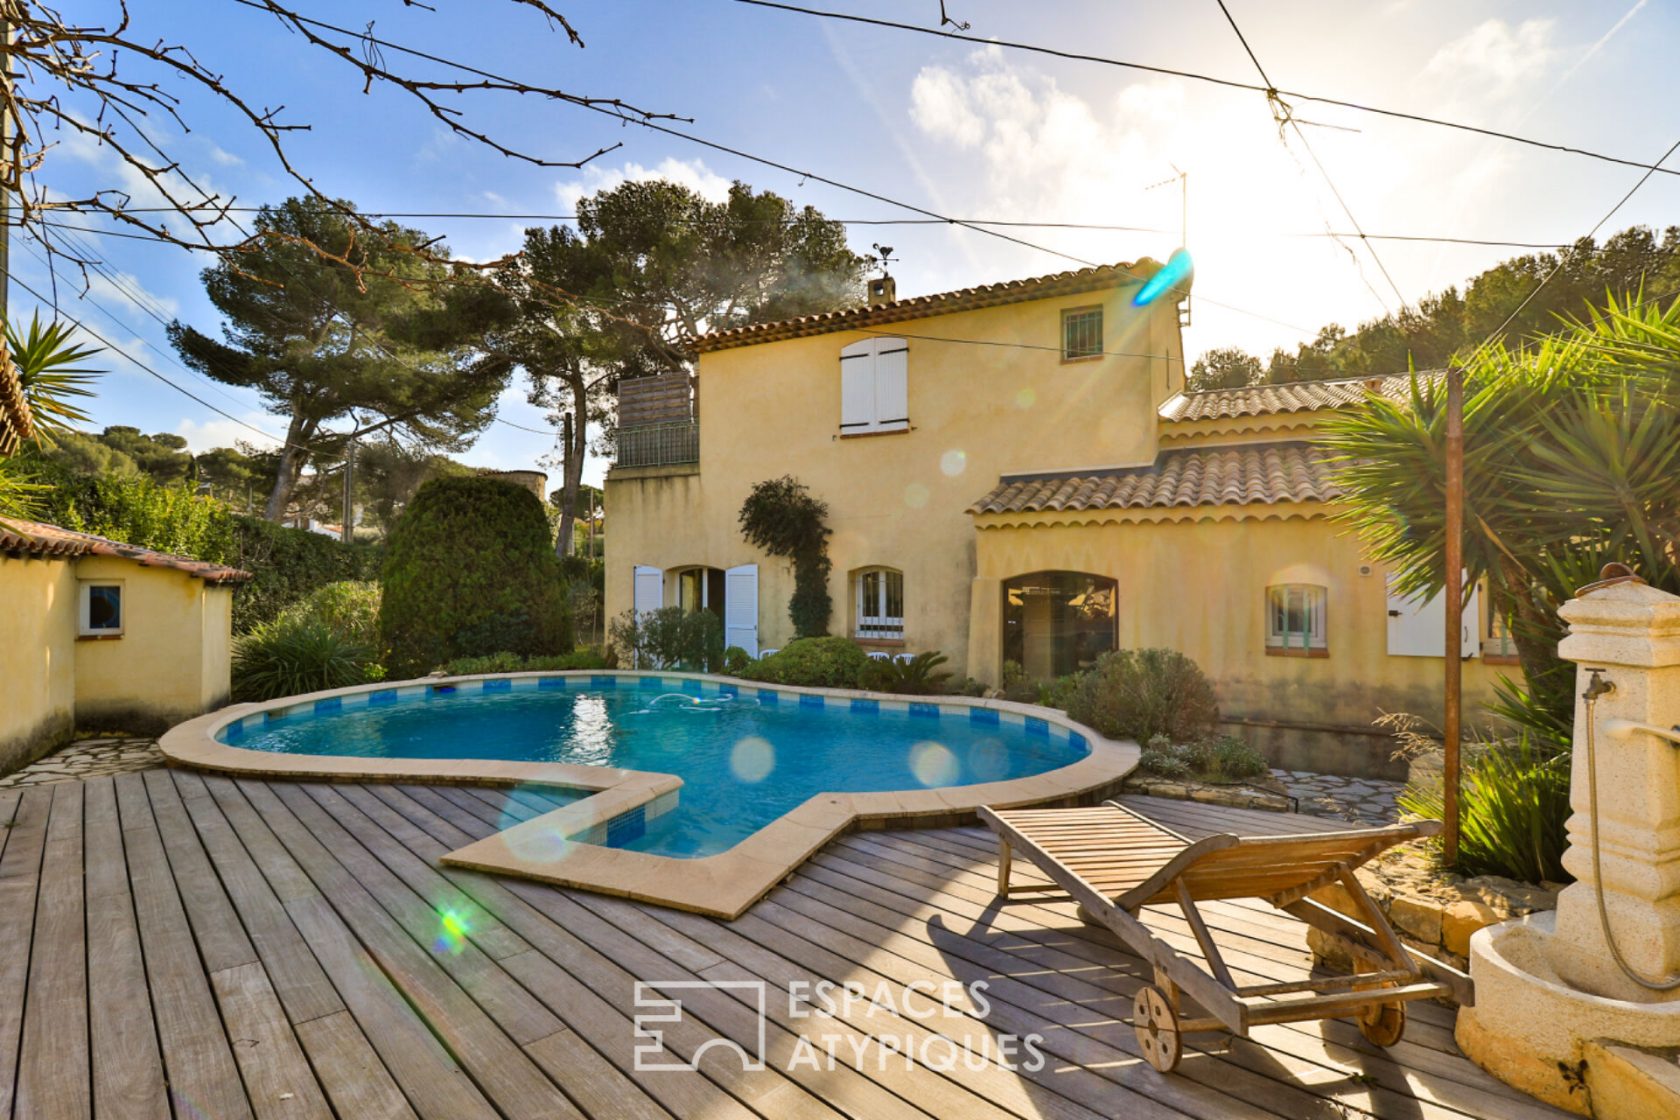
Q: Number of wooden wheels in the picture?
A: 2